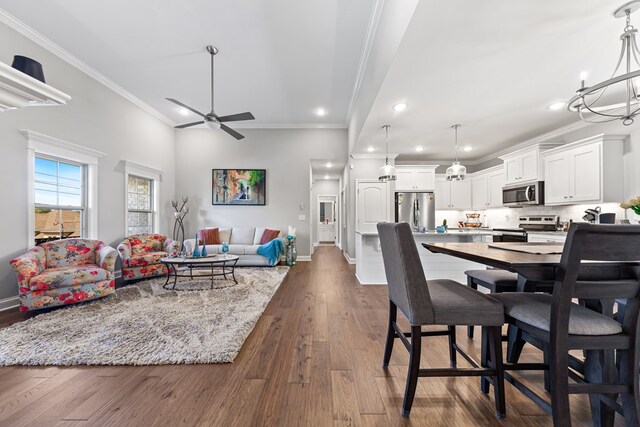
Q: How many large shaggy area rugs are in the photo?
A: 1